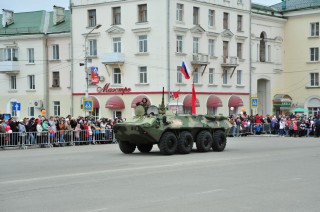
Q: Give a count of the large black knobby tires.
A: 6